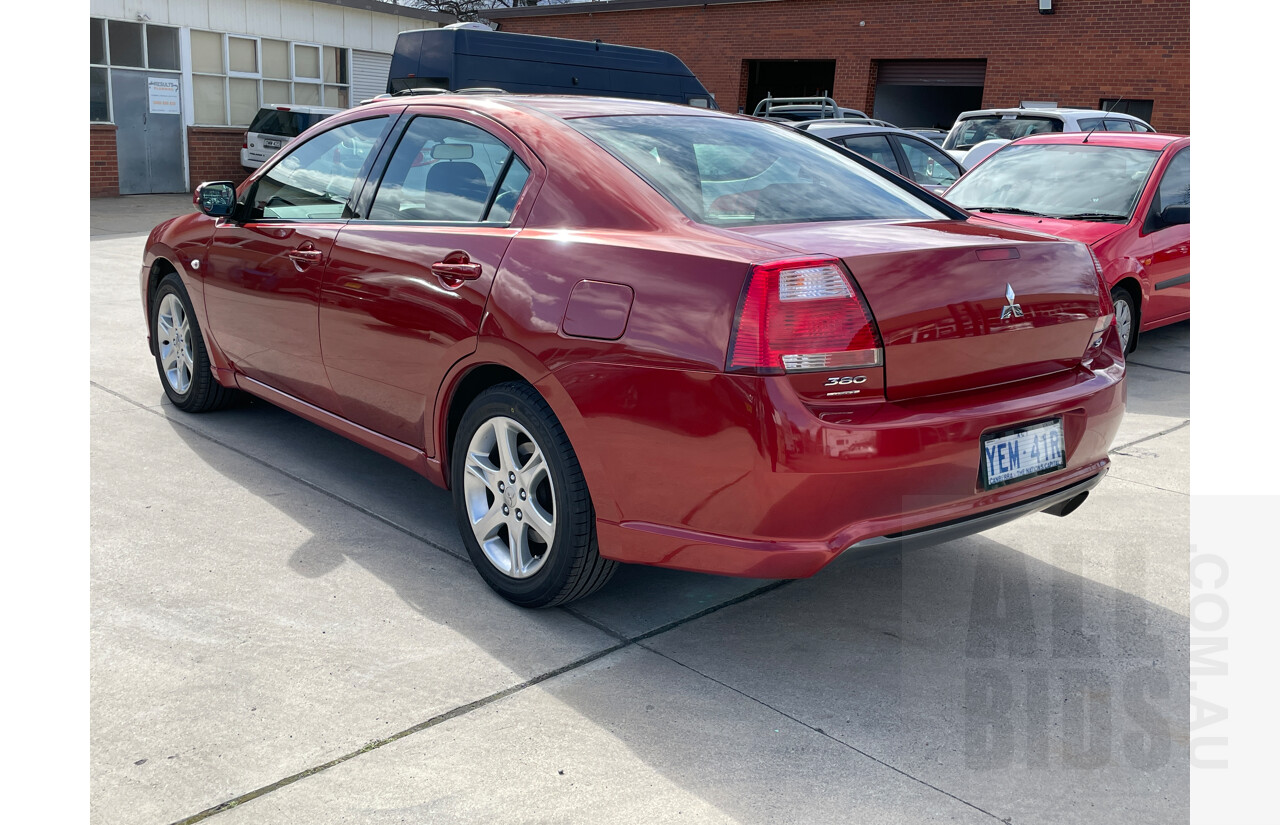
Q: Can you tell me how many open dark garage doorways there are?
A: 2